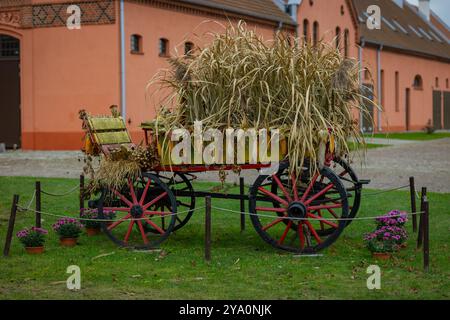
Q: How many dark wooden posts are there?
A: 8